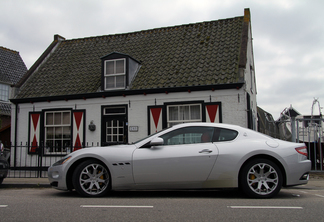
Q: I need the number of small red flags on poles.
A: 0